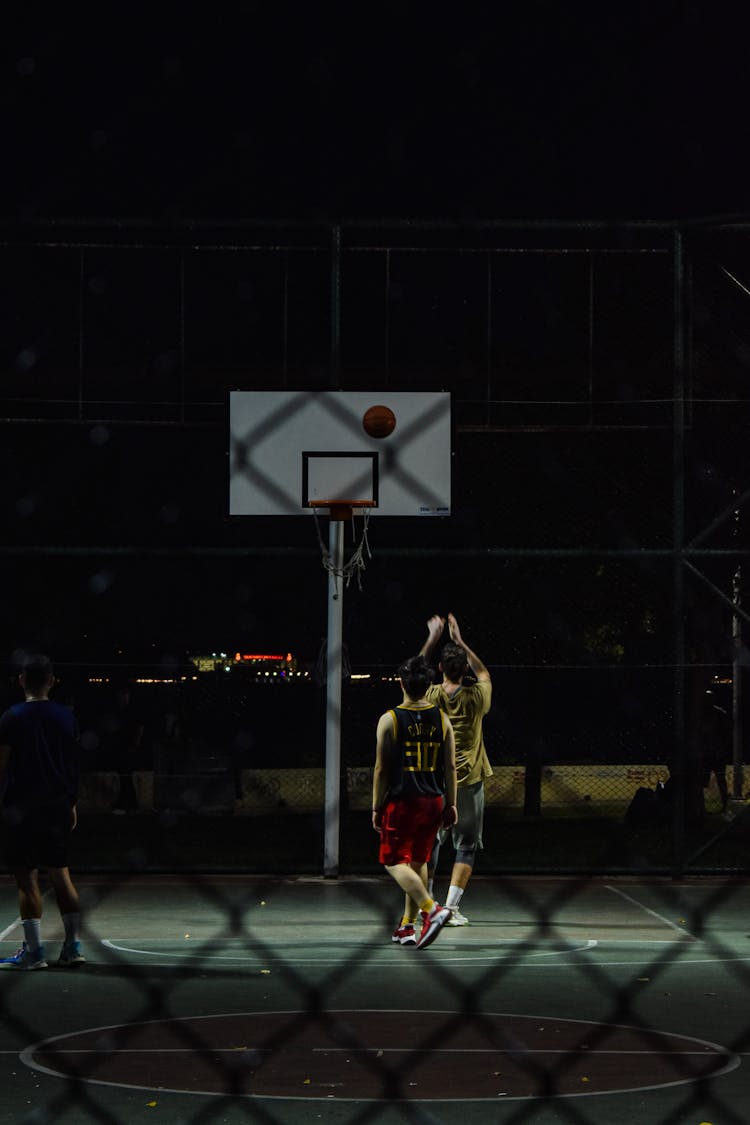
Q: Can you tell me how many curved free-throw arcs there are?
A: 1